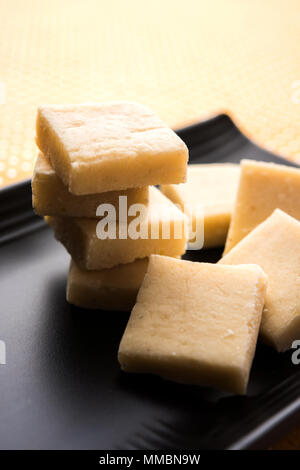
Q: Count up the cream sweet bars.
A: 8